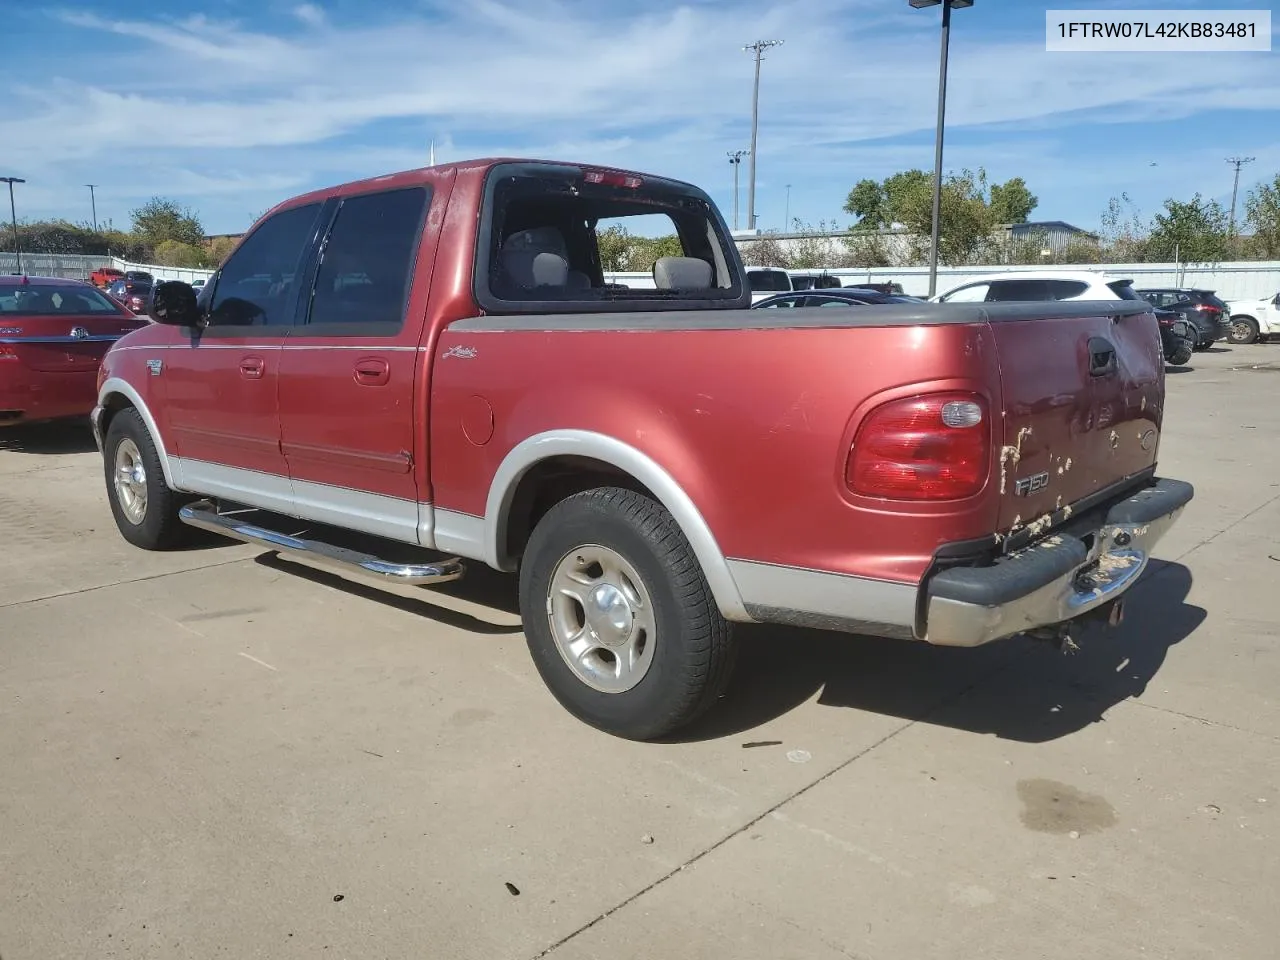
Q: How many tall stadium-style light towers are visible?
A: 3